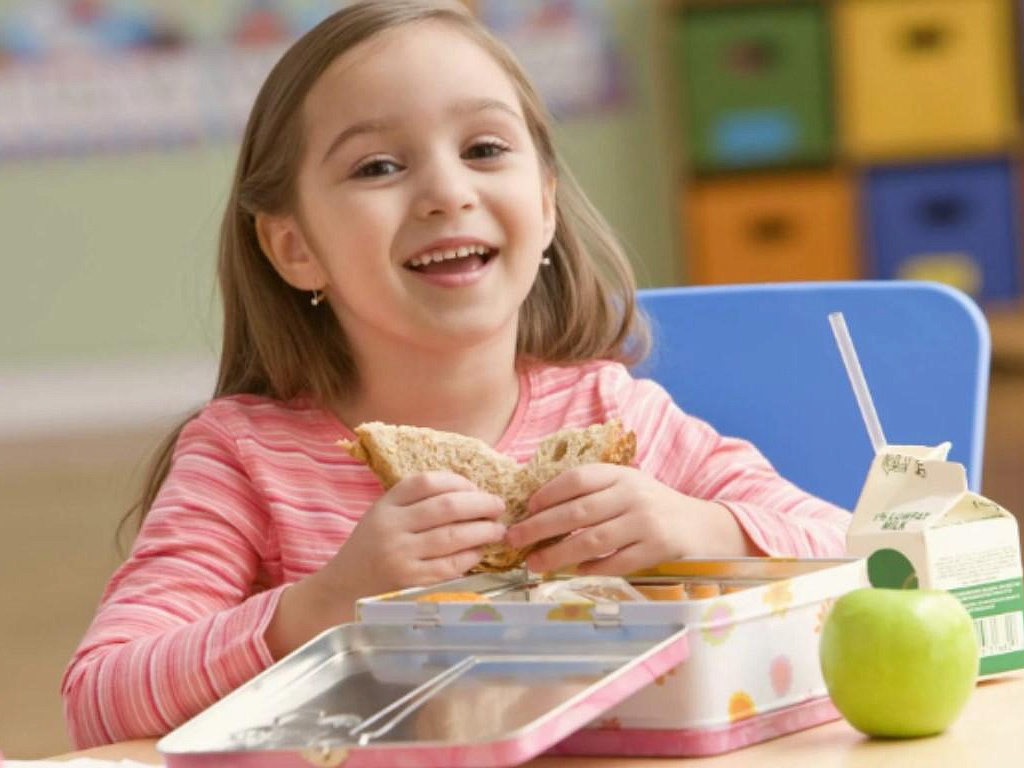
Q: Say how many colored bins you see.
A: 4